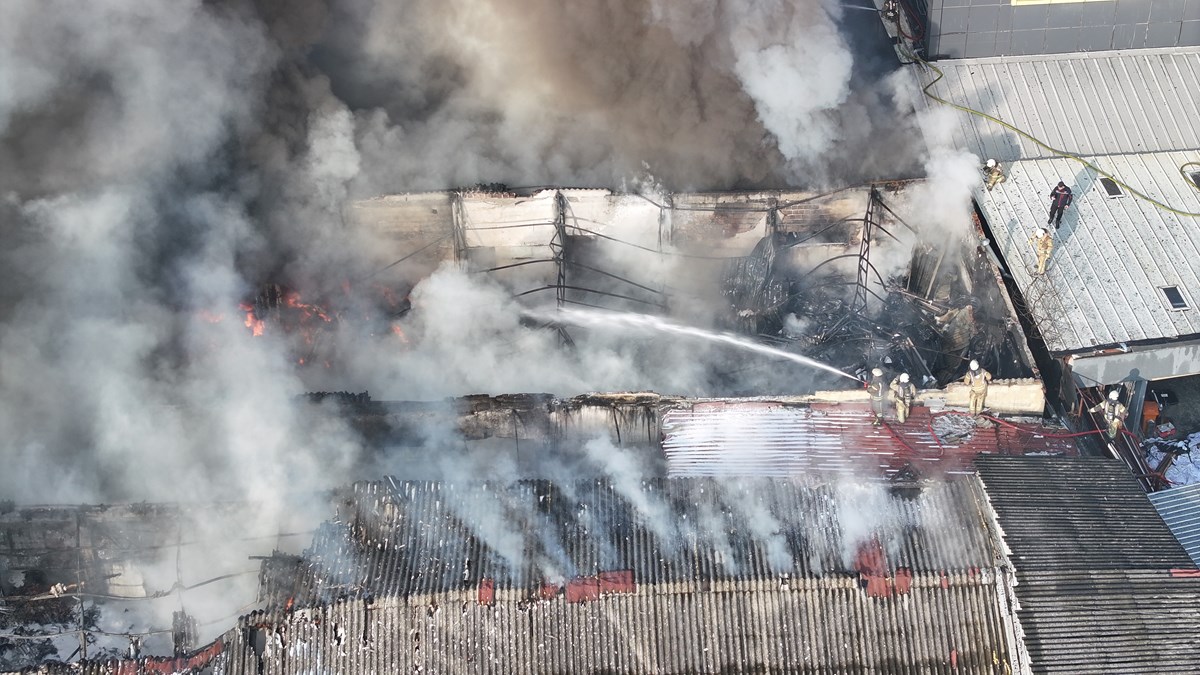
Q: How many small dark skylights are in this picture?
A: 3